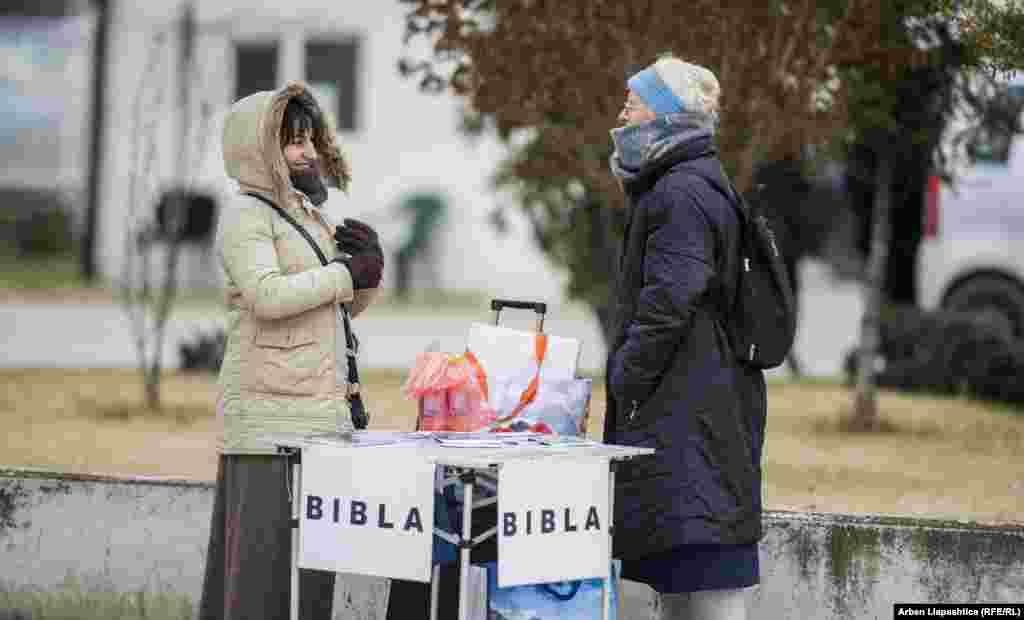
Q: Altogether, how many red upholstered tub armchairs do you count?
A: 0